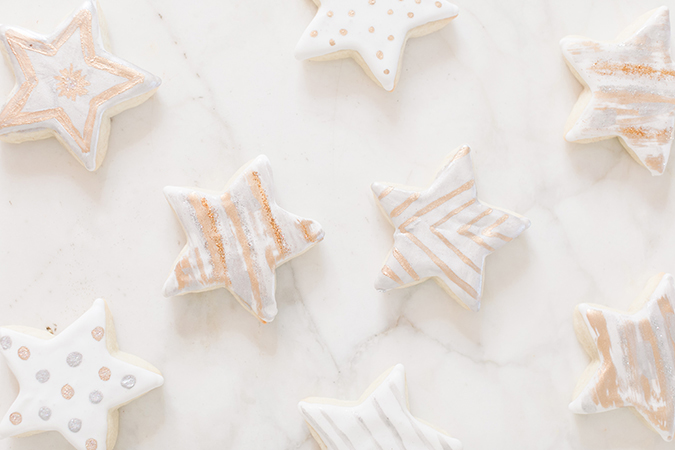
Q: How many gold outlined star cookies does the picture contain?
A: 1